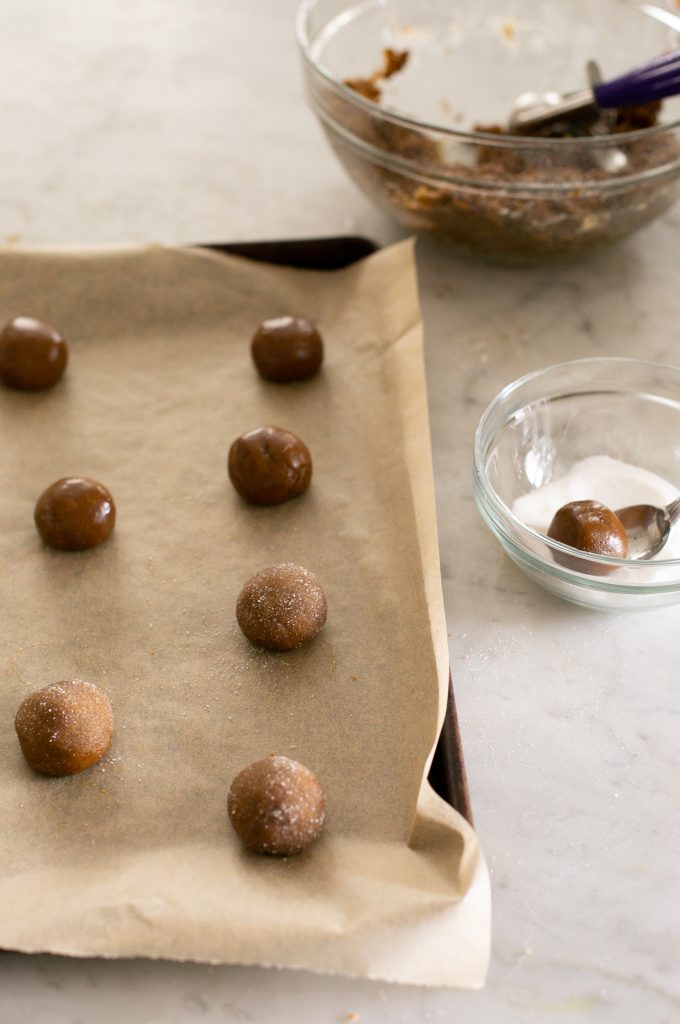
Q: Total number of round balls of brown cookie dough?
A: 8